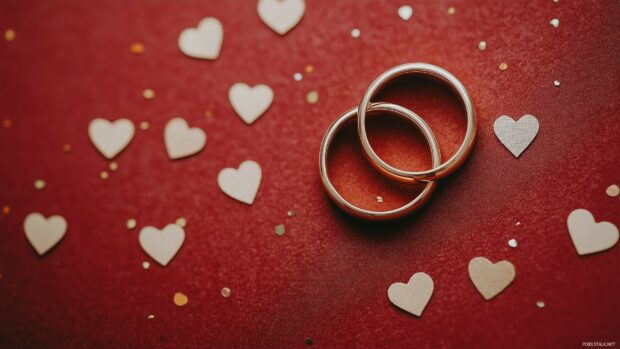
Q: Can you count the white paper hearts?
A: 12